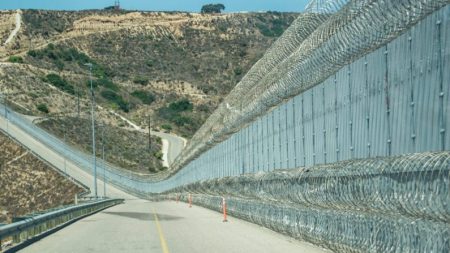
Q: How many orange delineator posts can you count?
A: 3